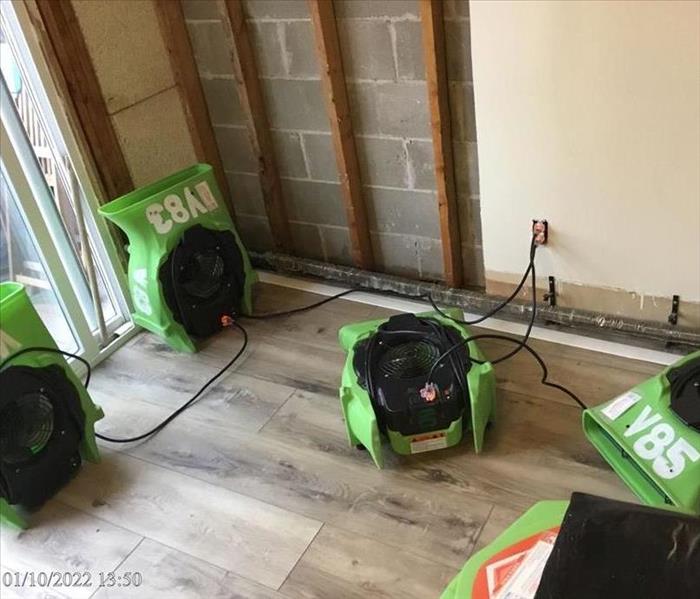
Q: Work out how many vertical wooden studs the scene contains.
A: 5